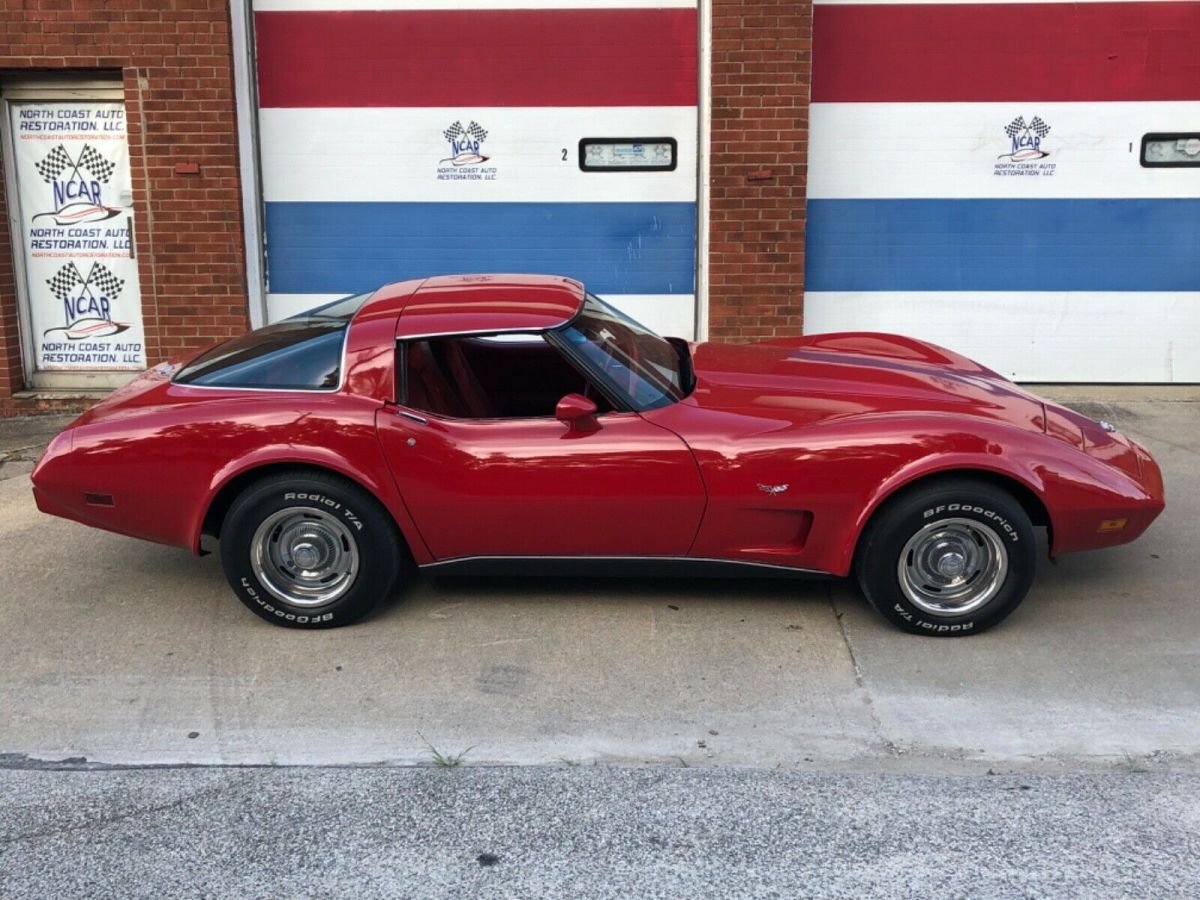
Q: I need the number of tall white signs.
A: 1